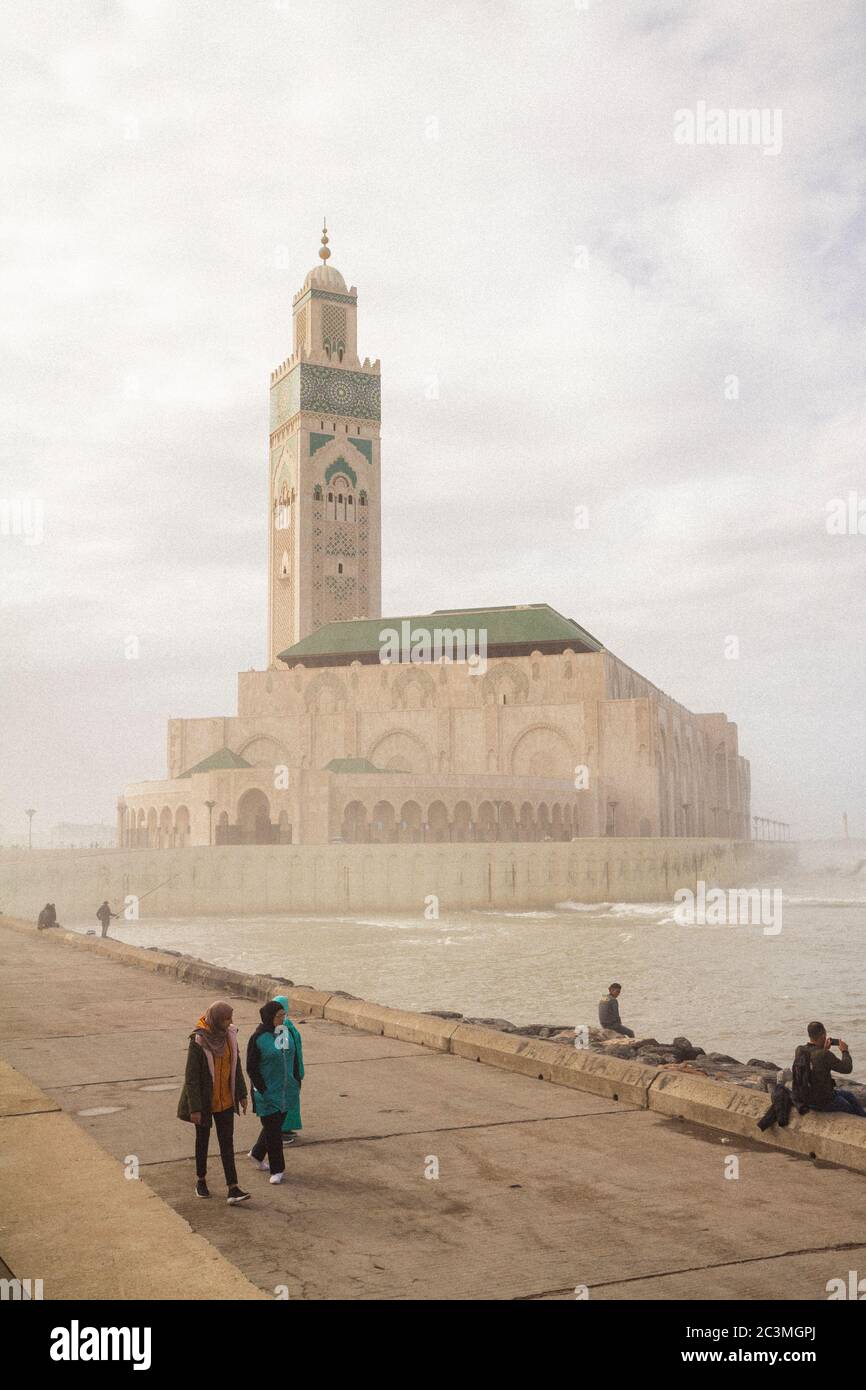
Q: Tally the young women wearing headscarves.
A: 3